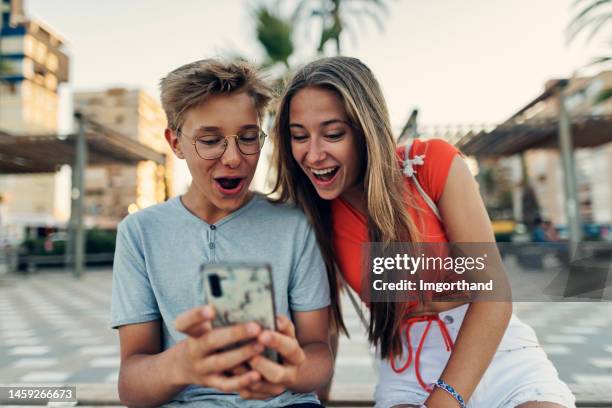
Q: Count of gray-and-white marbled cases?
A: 1